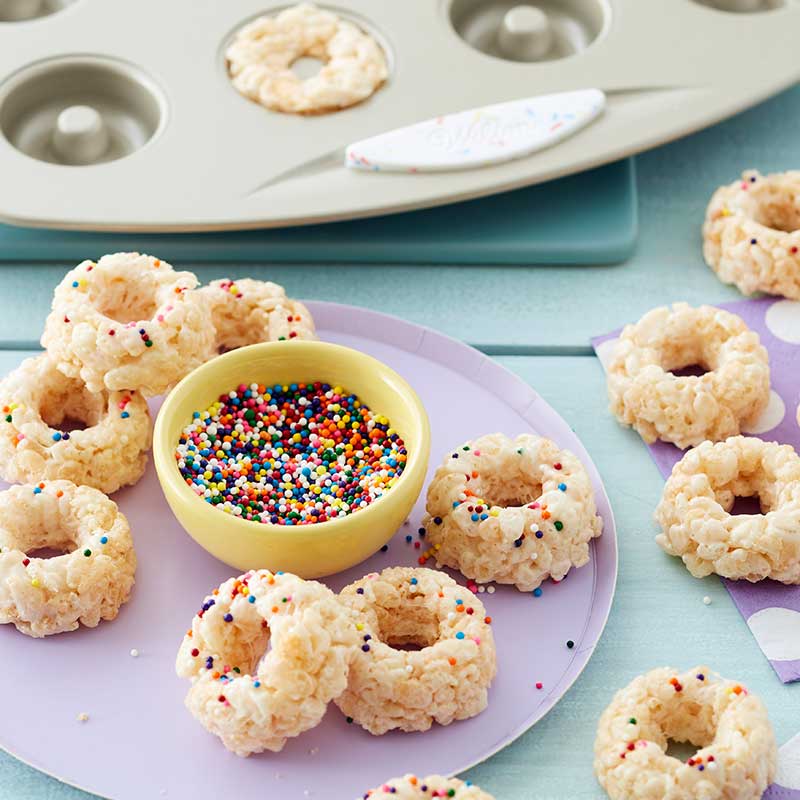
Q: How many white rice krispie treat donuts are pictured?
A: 13